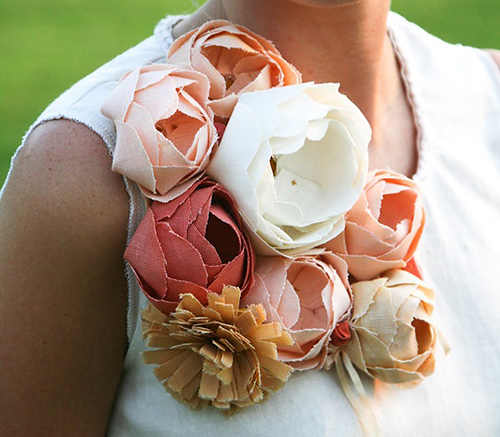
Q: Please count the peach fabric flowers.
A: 4